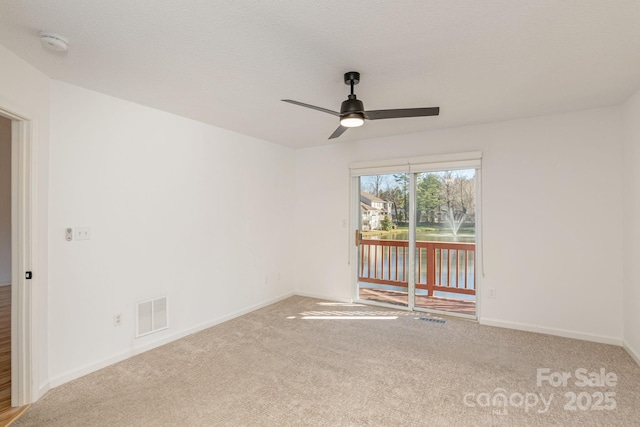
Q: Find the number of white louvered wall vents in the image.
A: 1